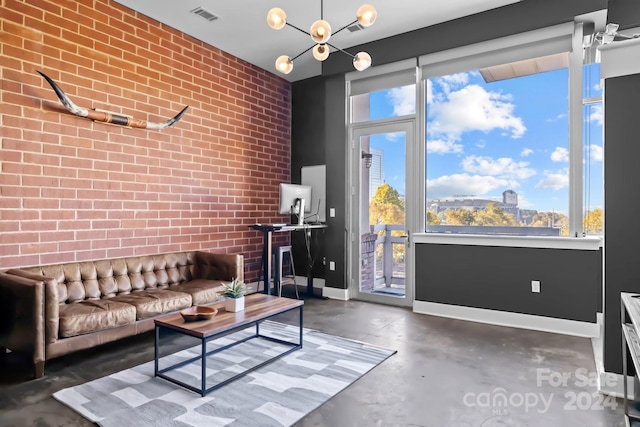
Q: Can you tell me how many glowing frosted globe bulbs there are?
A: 6